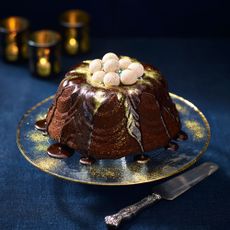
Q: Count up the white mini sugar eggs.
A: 8